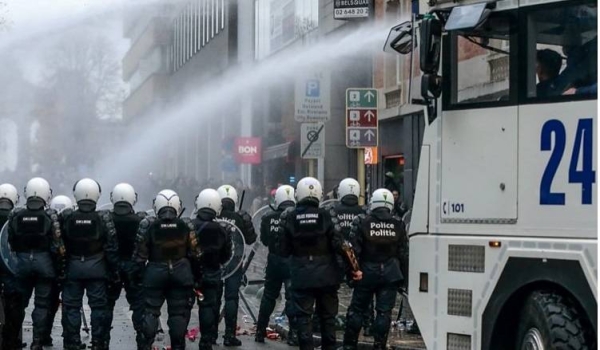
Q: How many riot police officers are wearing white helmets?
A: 12